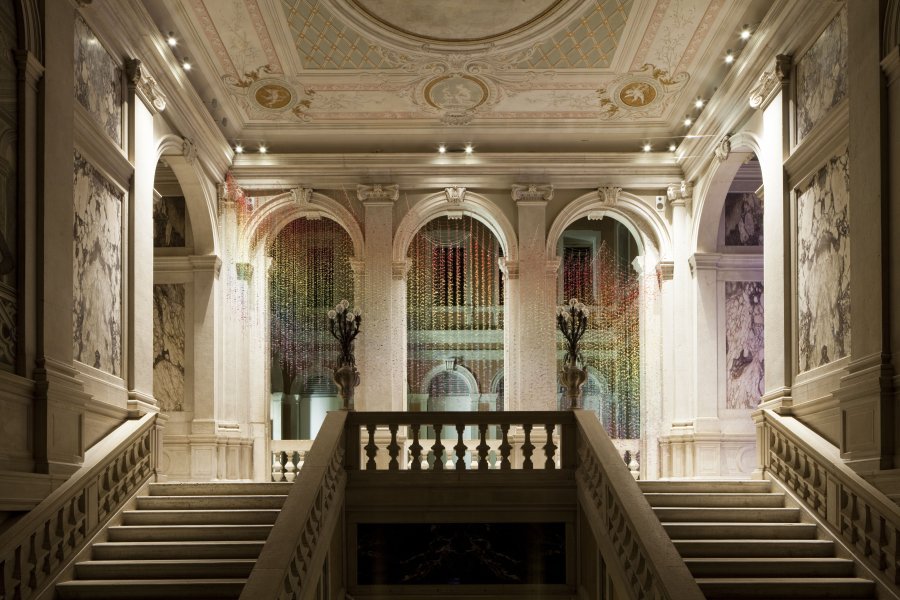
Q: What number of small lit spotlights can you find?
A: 12